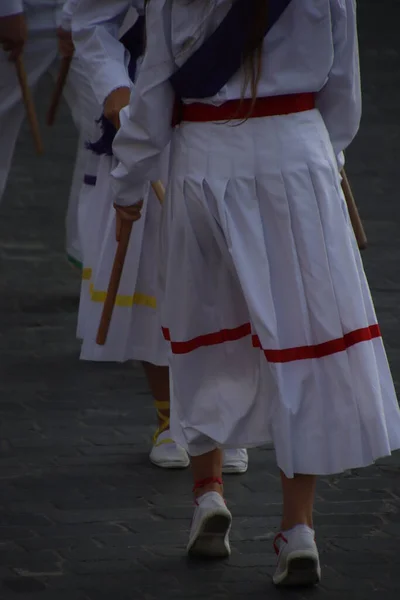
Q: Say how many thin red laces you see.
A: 2